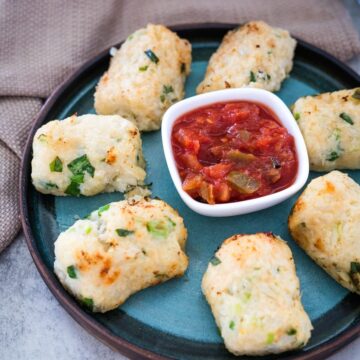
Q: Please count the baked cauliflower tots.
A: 7